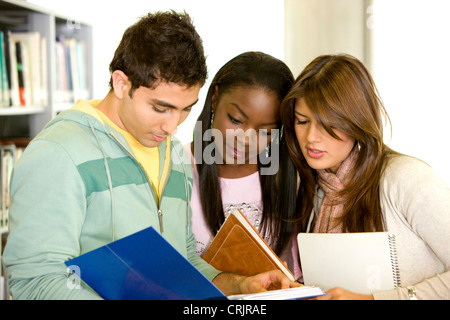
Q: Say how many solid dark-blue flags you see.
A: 0